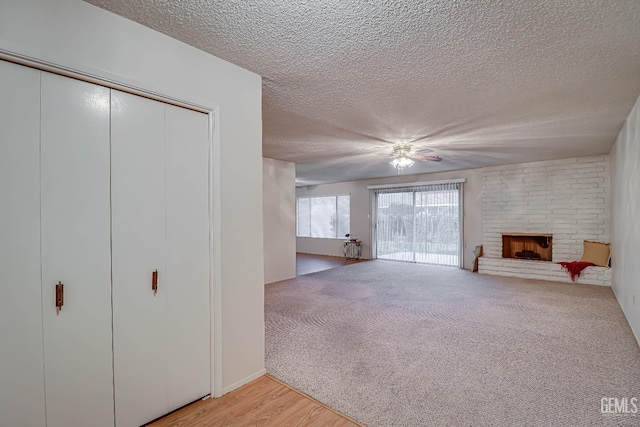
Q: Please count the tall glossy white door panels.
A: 4